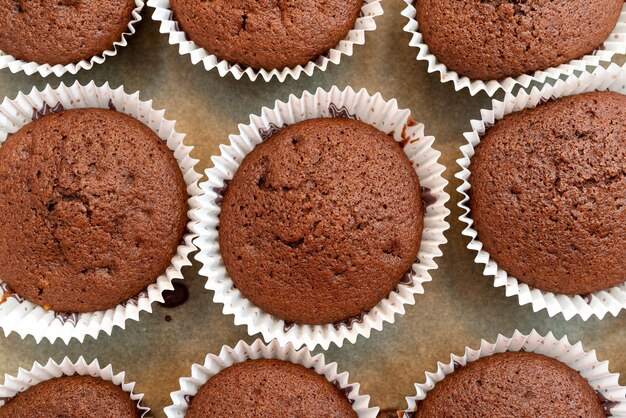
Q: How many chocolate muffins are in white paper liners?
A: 9